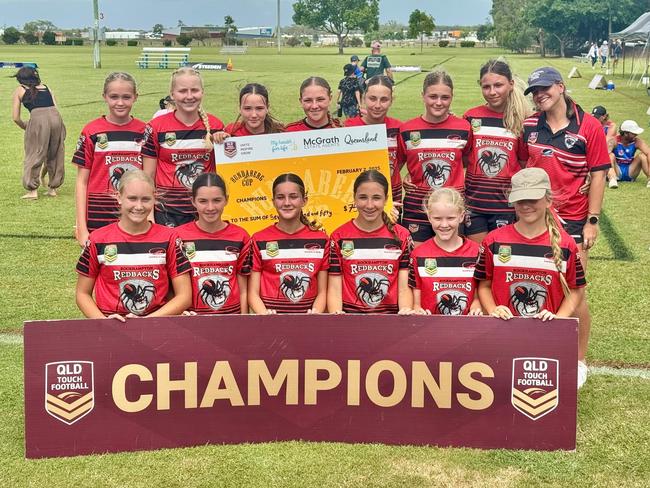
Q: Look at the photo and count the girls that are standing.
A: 8